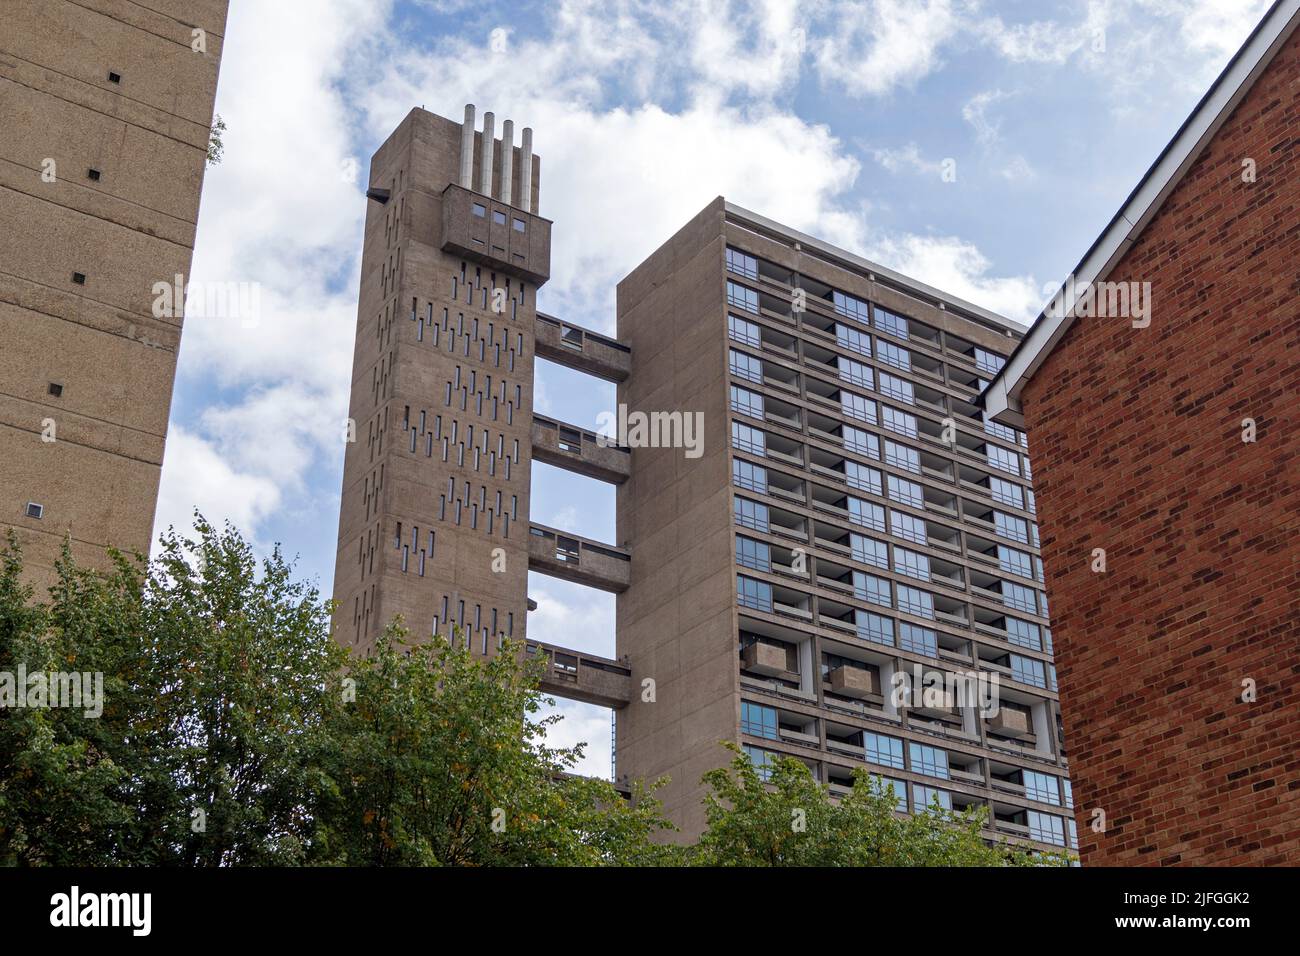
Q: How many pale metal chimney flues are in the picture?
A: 4